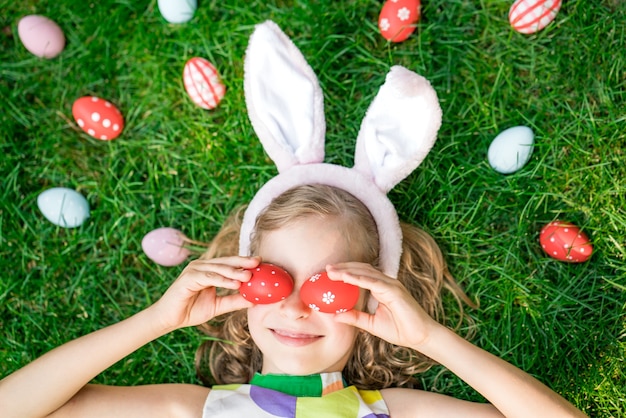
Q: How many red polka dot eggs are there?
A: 3